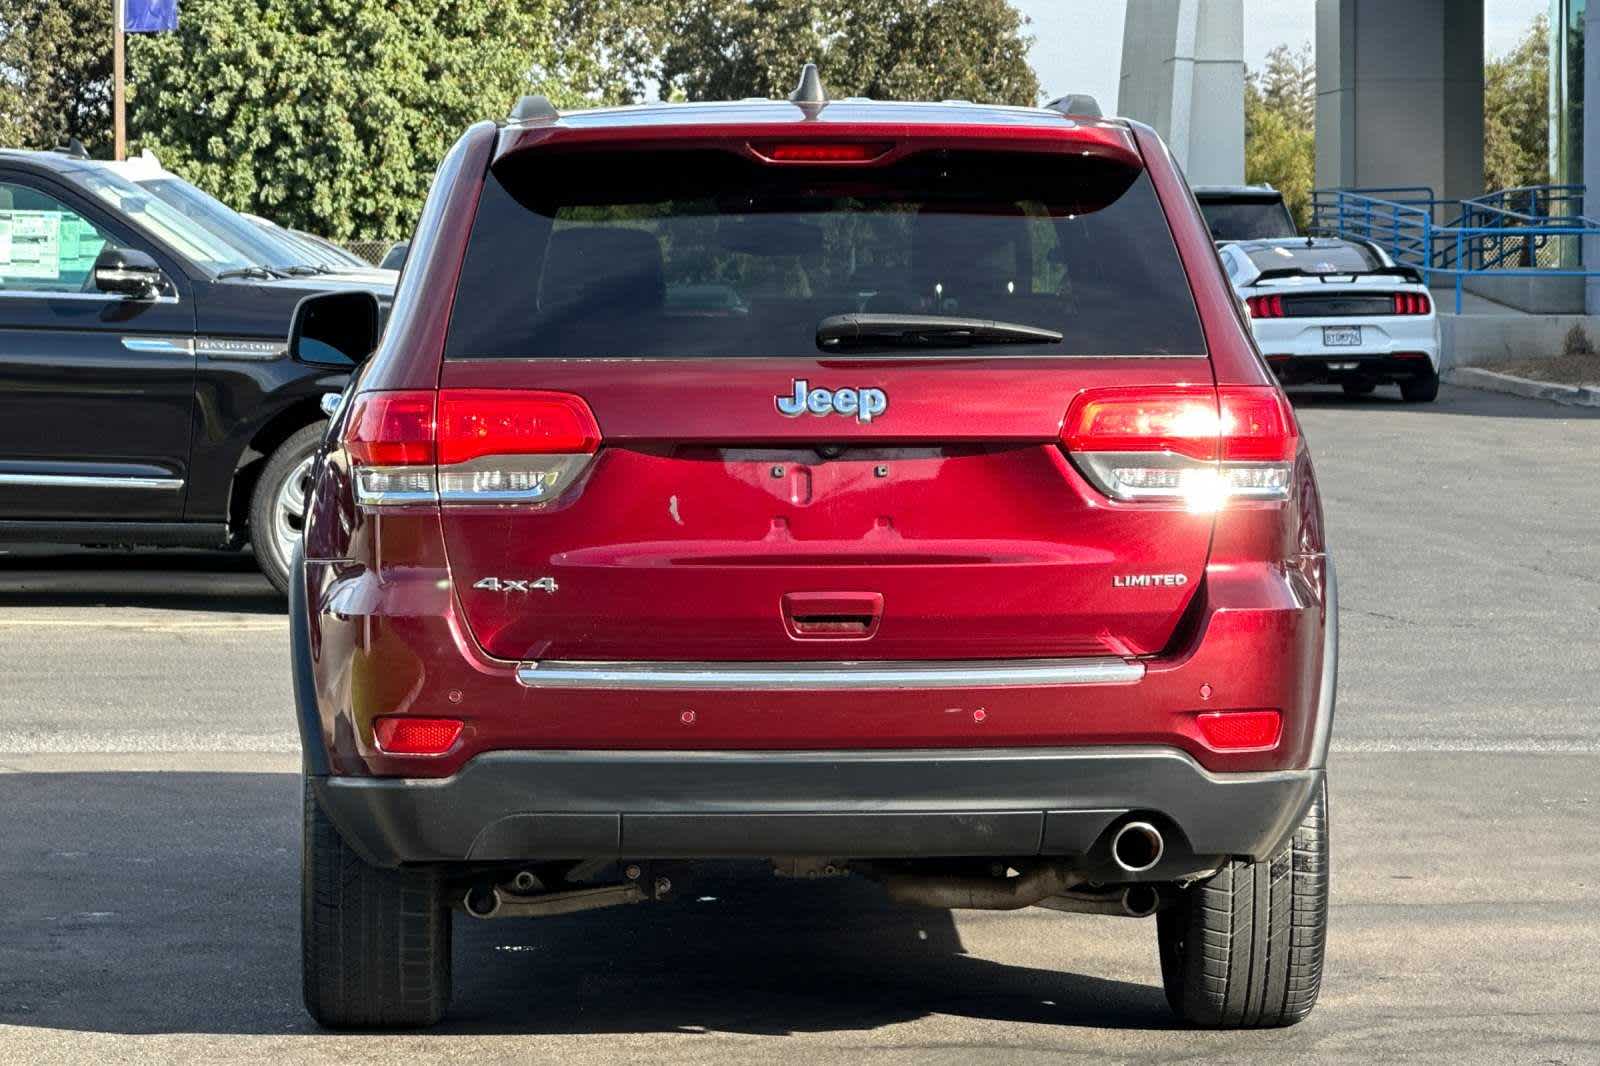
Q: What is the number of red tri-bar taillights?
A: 2